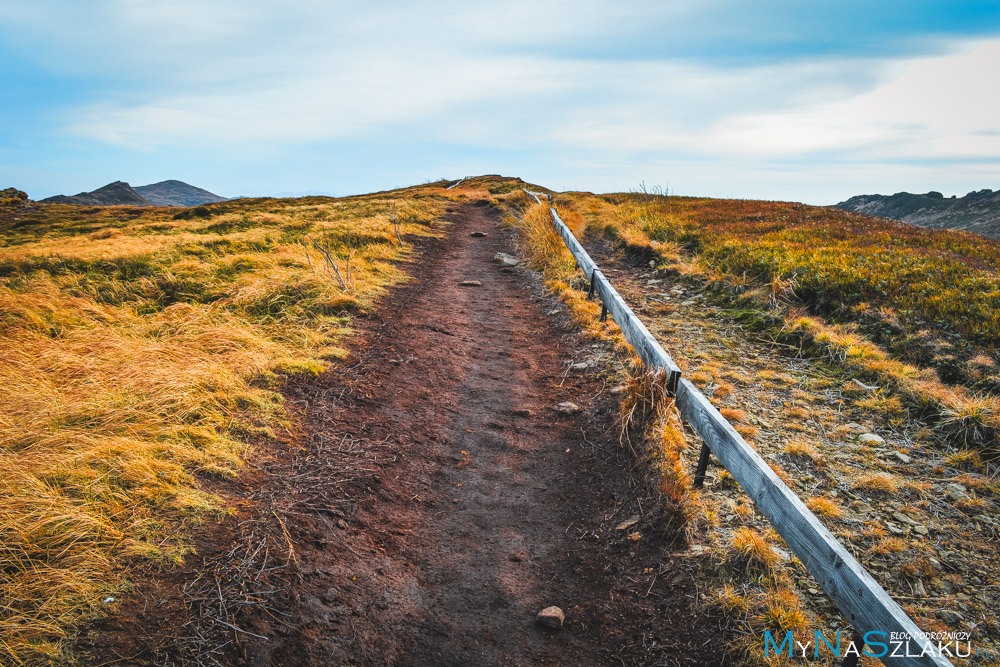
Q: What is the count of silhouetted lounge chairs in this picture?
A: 0